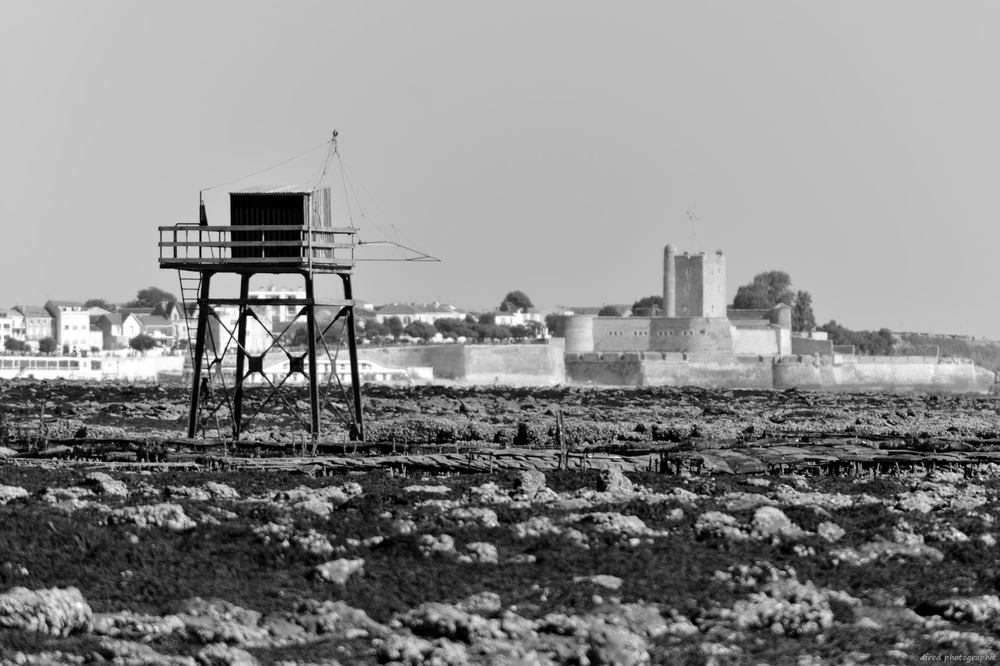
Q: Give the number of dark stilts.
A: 4